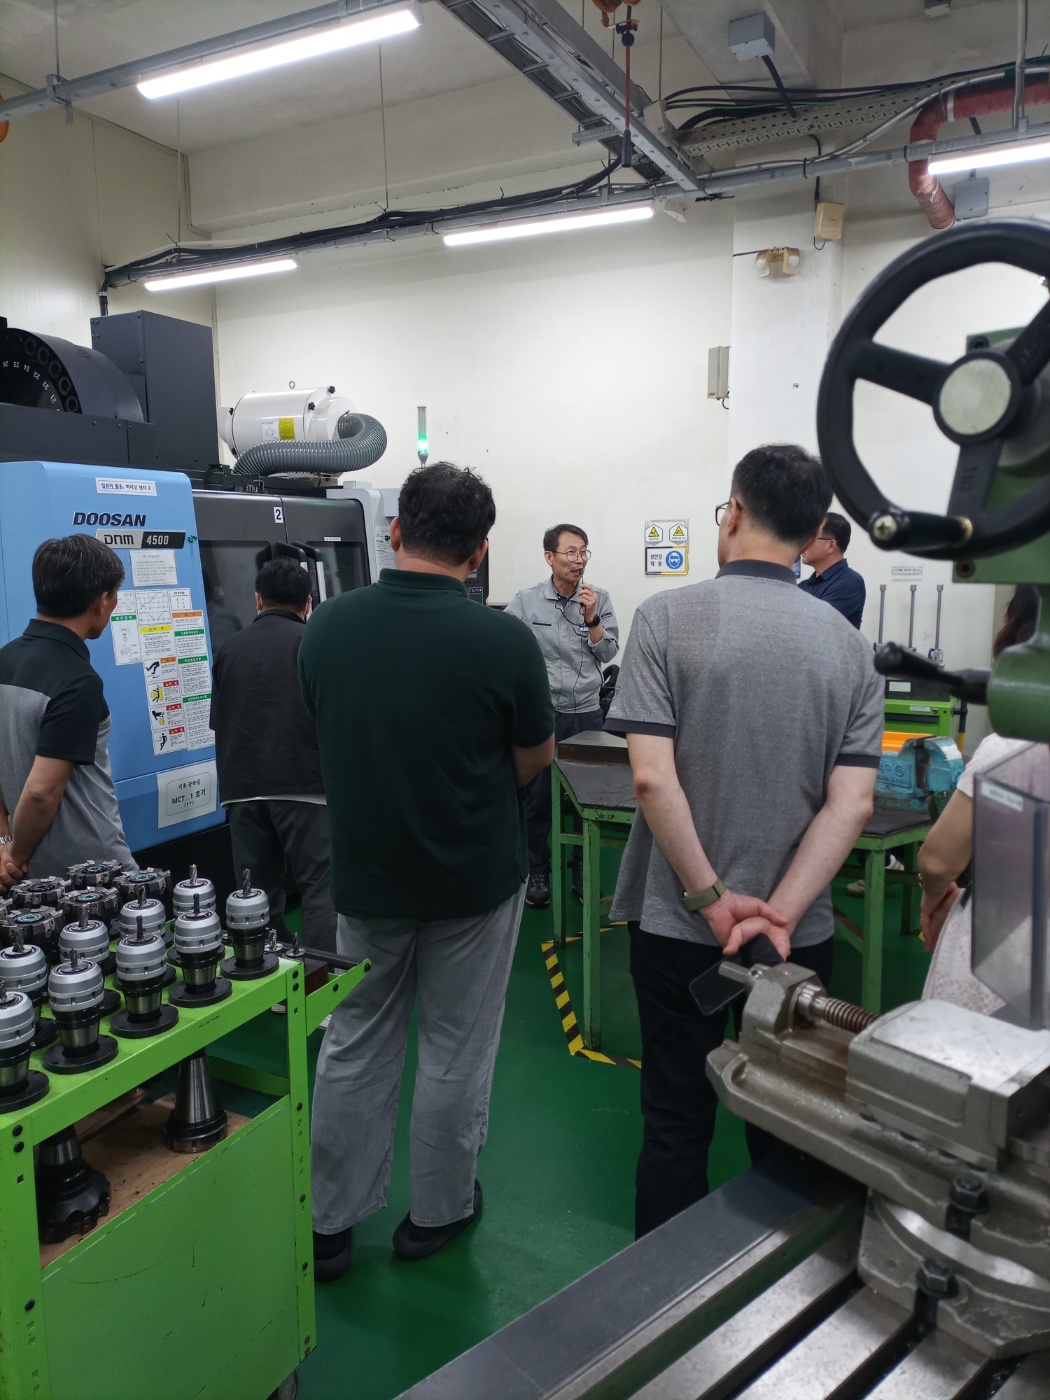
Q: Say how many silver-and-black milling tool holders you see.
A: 9